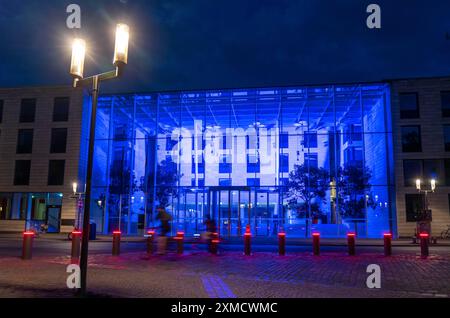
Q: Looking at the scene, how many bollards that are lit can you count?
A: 12